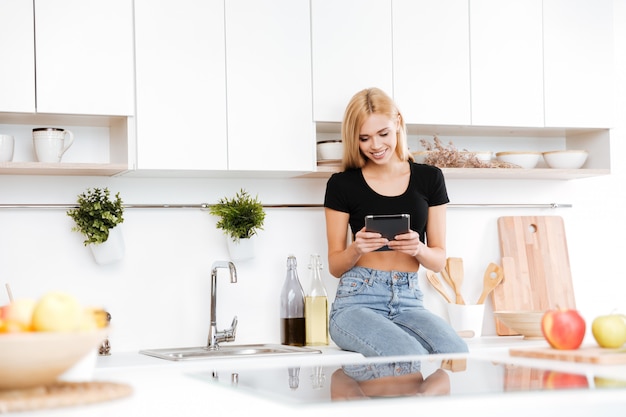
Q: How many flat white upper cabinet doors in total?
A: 8